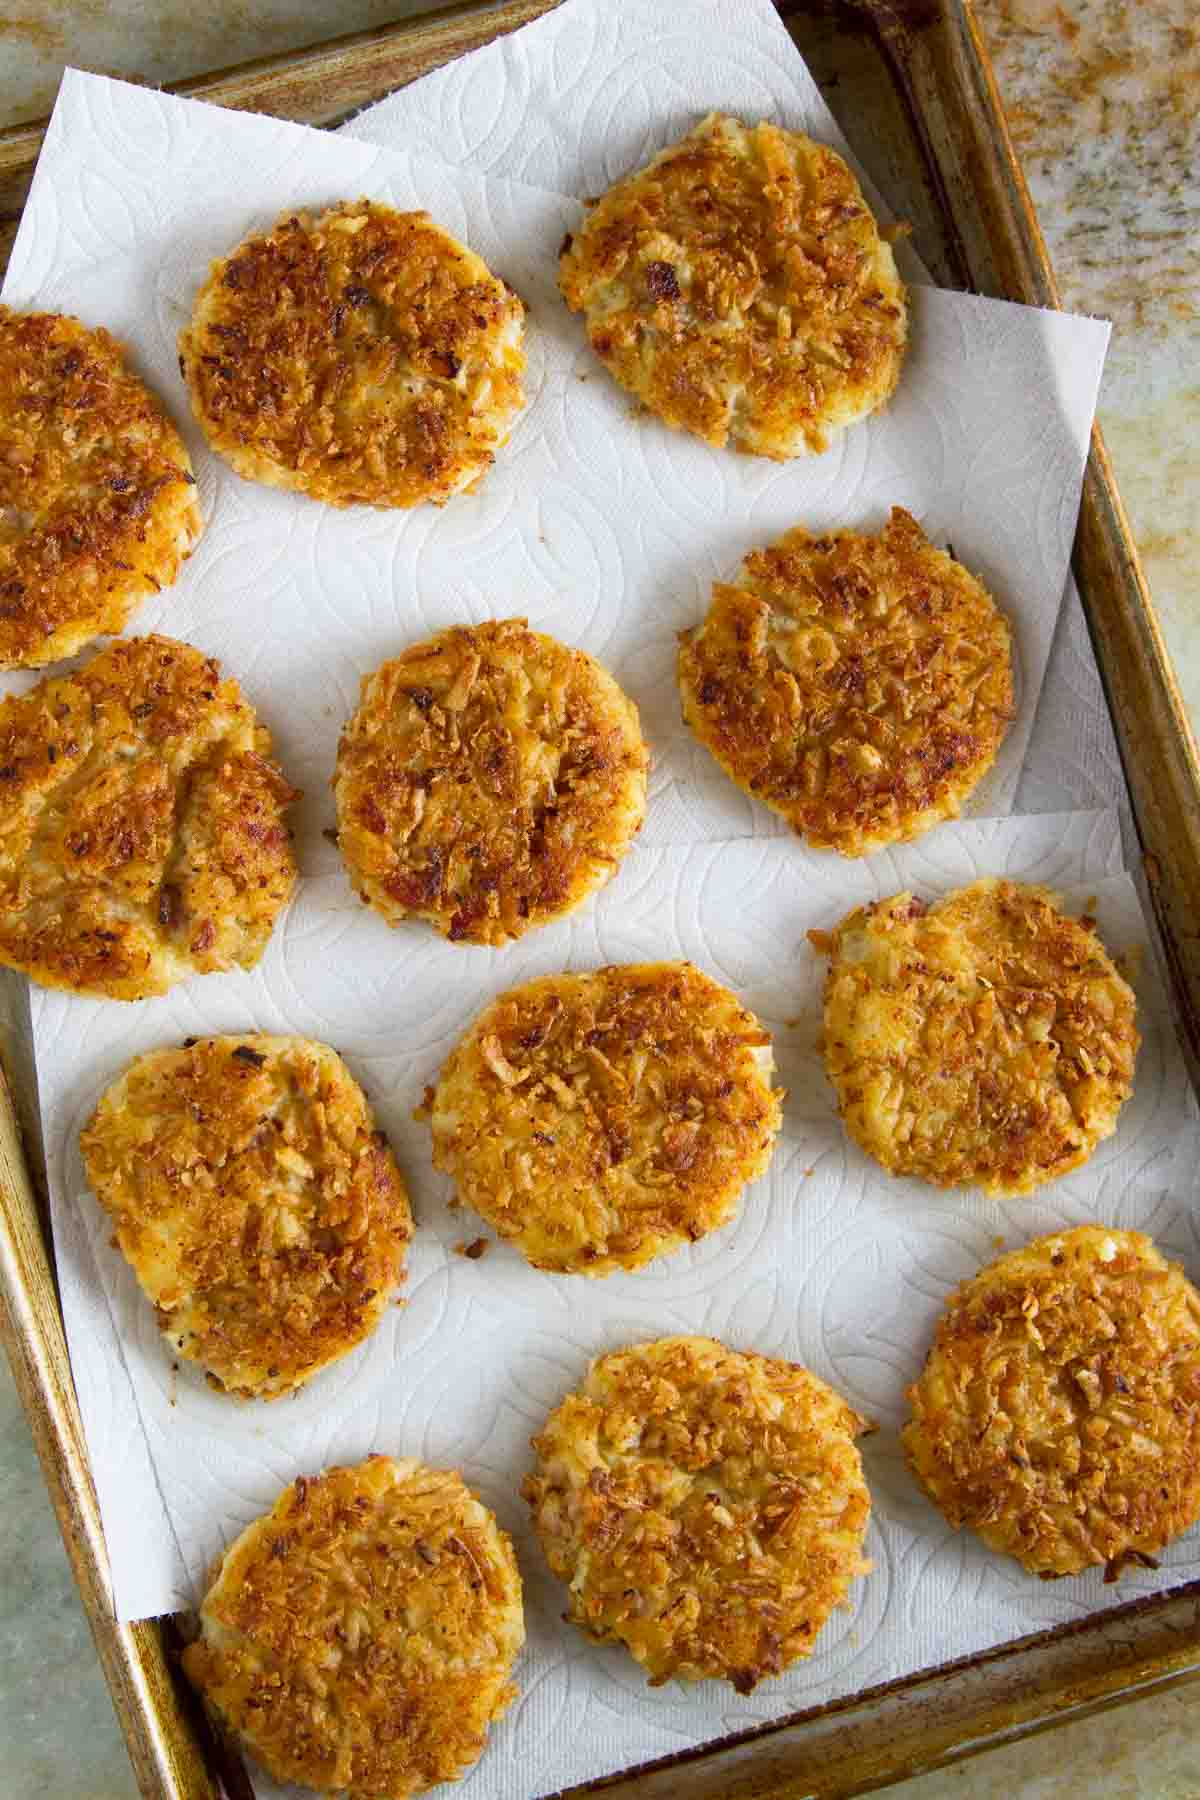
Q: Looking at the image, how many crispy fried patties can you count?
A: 12